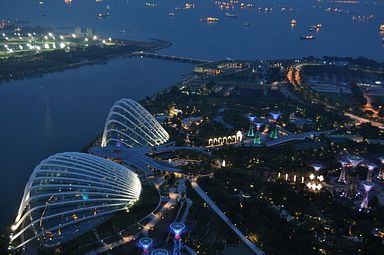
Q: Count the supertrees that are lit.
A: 12